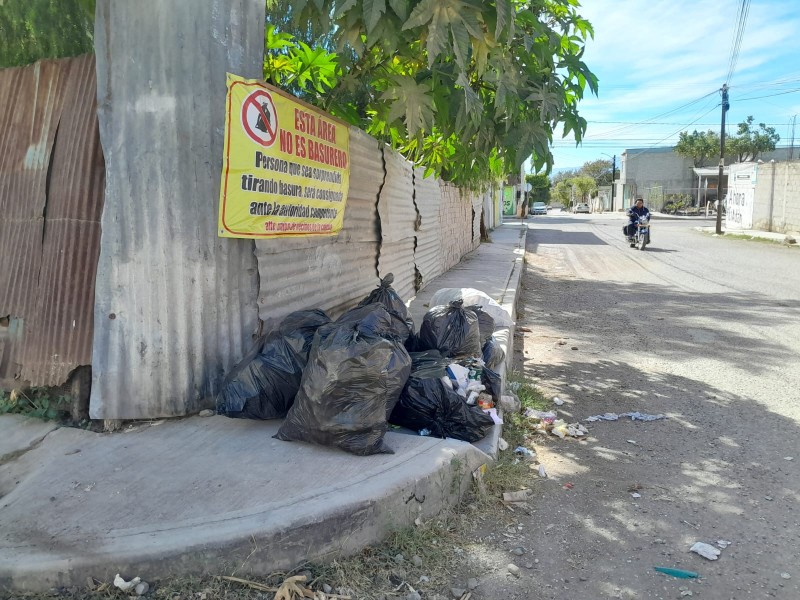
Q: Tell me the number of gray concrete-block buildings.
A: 1